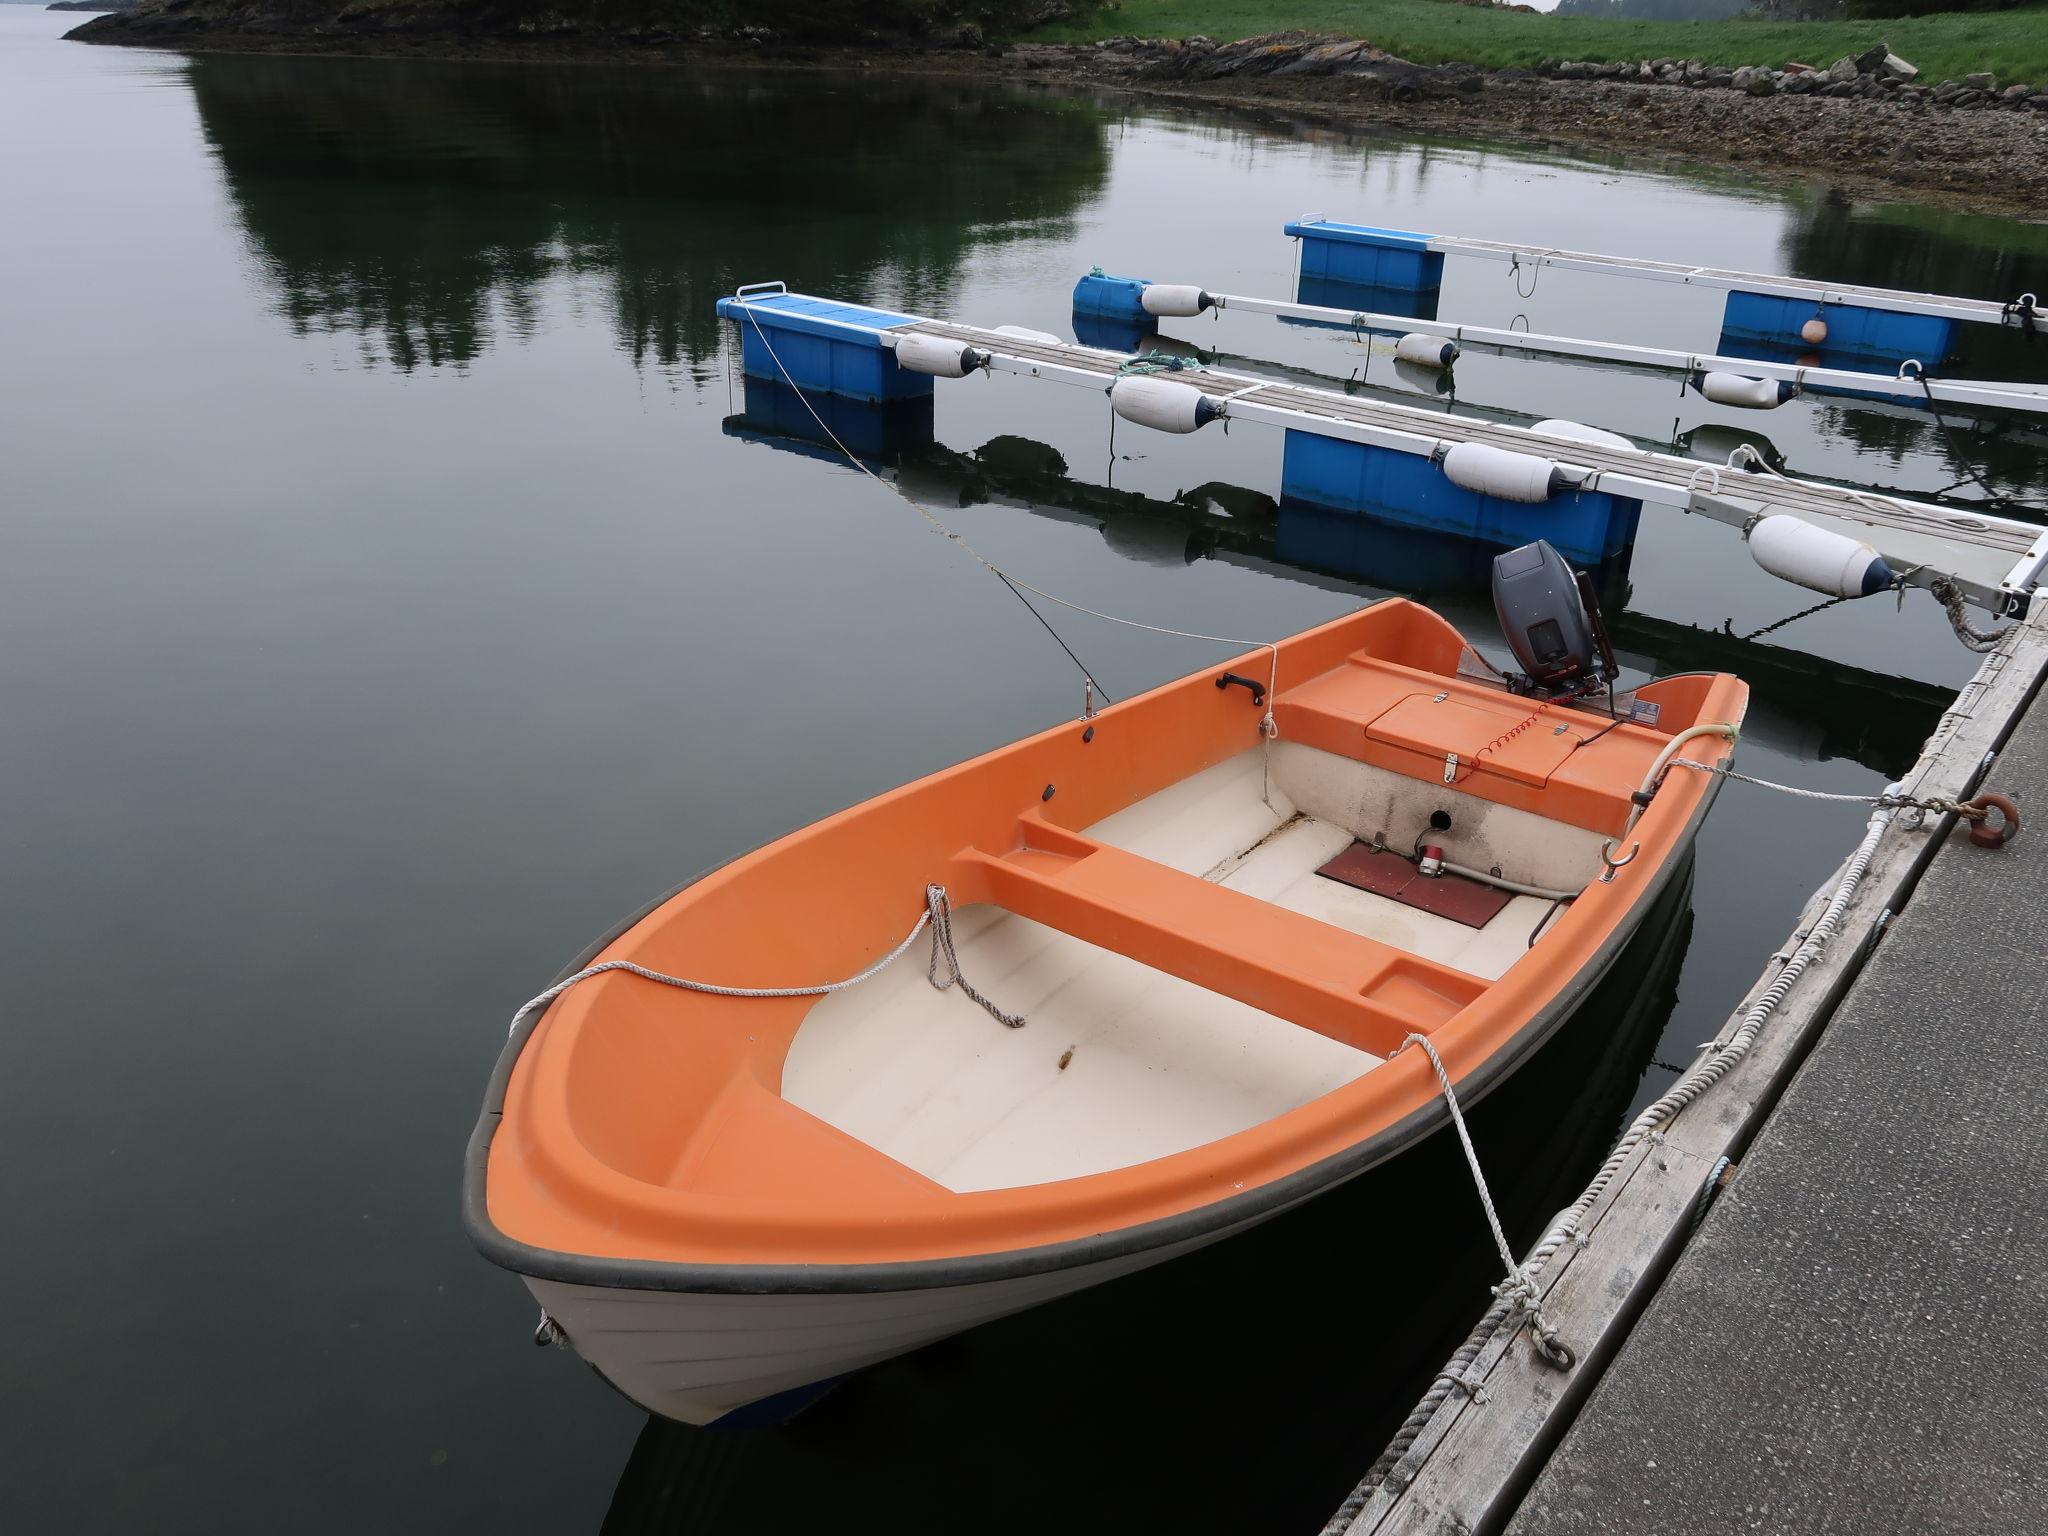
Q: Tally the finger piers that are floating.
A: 3